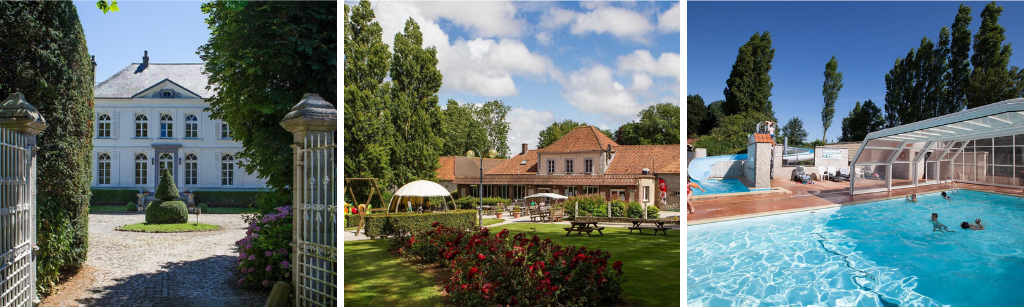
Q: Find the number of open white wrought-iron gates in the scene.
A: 2